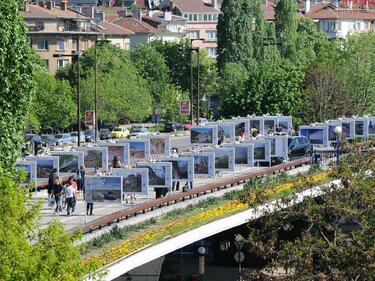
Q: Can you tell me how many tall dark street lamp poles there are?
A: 4